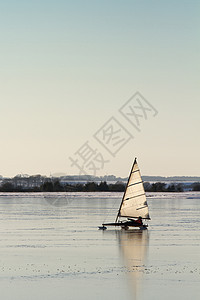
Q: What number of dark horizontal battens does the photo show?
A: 4